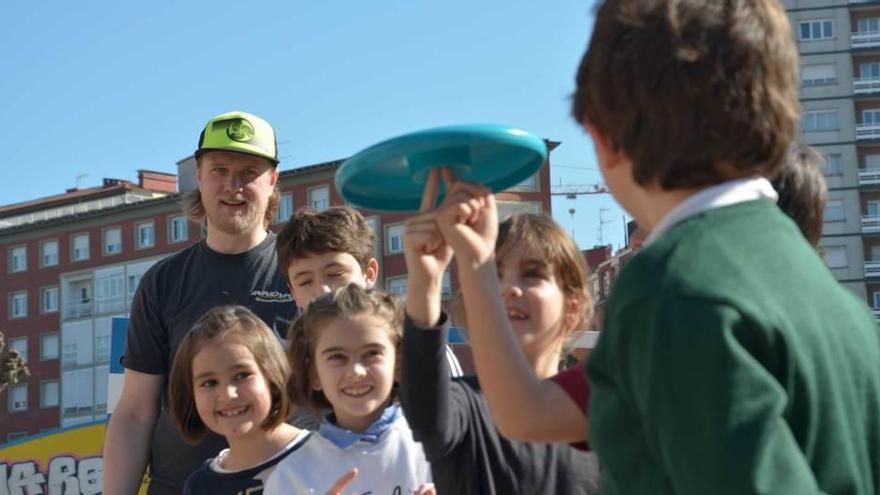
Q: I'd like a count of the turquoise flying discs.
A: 1